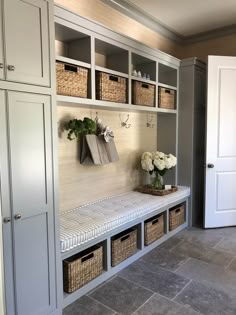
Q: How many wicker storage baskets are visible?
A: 8